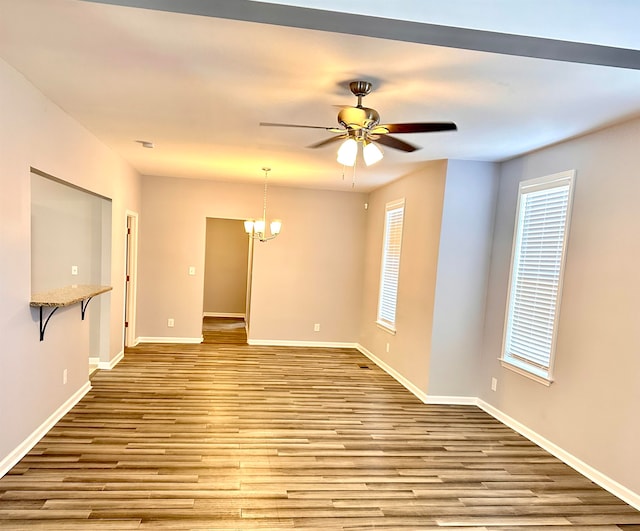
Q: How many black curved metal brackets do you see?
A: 2